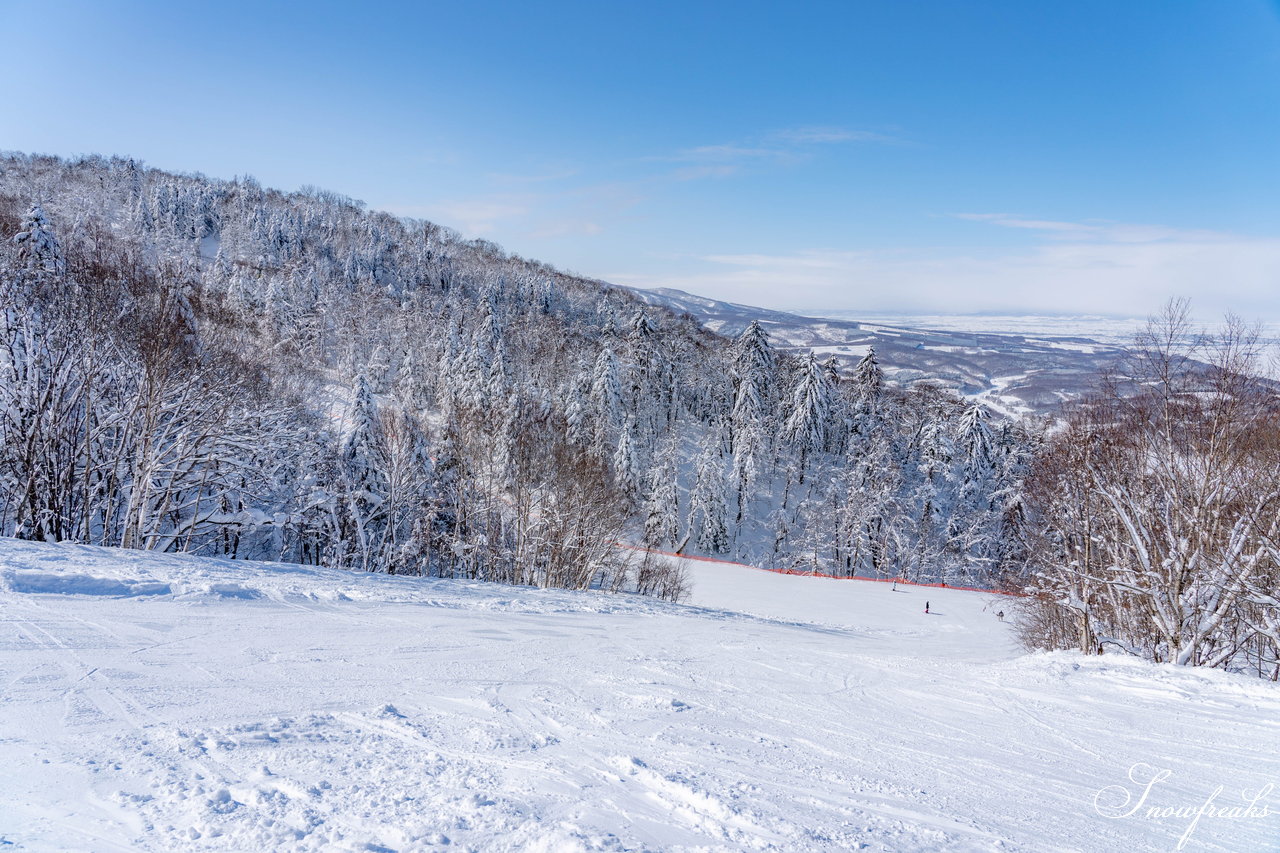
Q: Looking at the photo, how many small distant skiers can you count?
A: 3